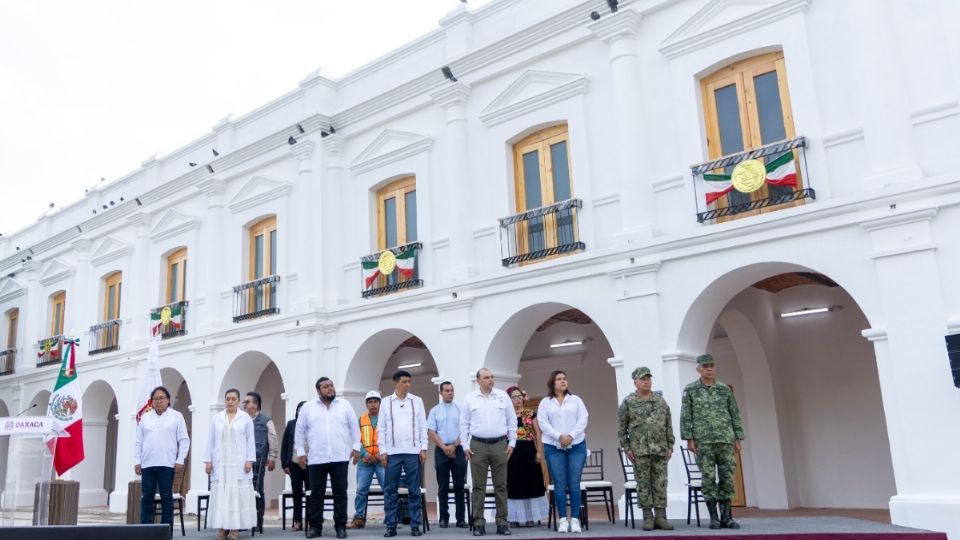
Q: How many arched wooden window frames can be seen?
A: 8